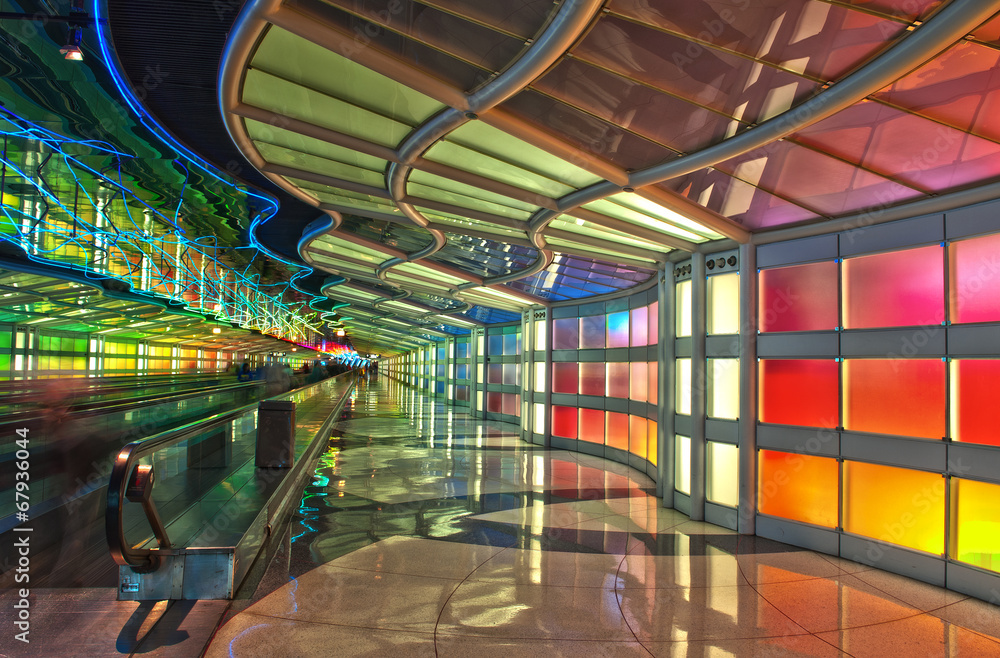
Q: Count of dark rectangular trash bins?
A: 1